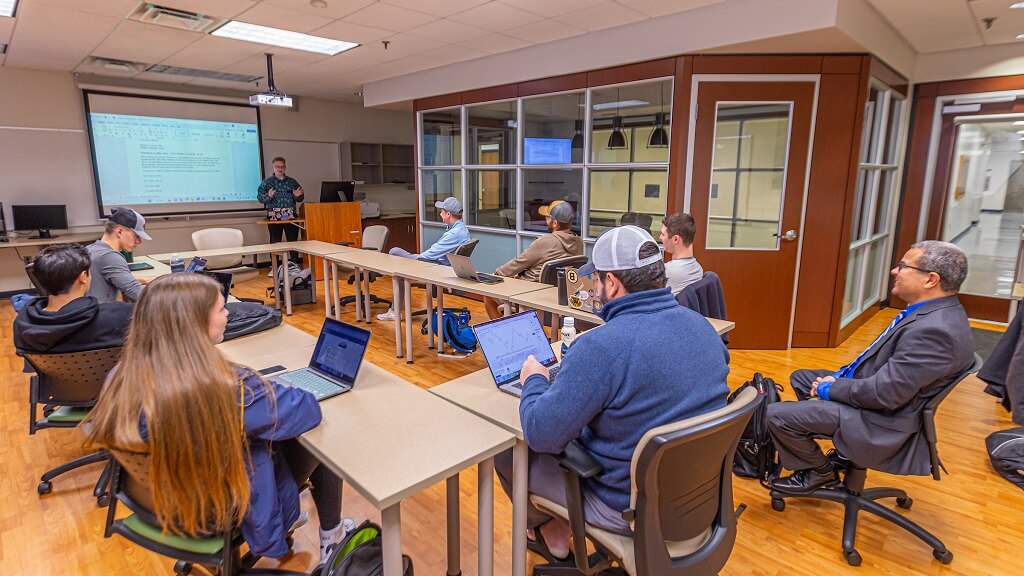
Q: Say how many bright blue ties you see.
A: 1